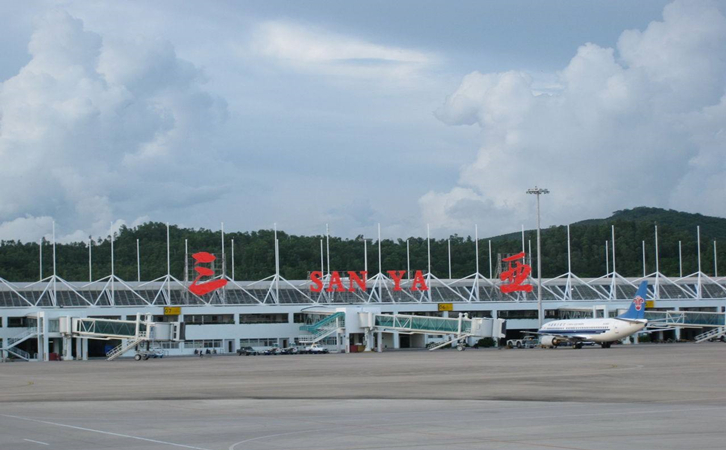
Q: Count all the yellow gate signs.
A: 3